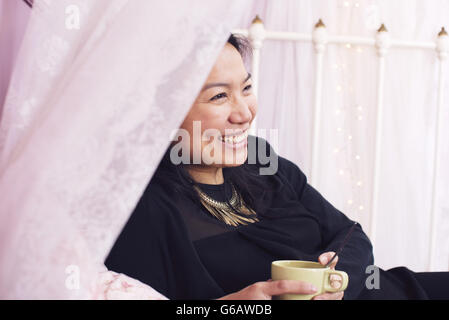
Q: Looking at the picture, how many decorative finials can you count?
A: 4